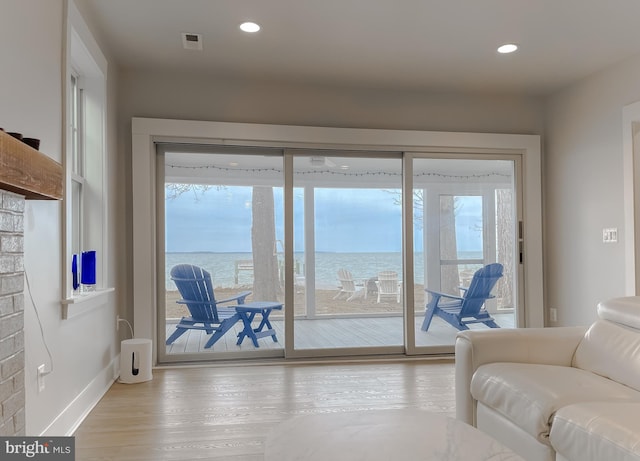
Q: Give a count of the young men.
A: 0